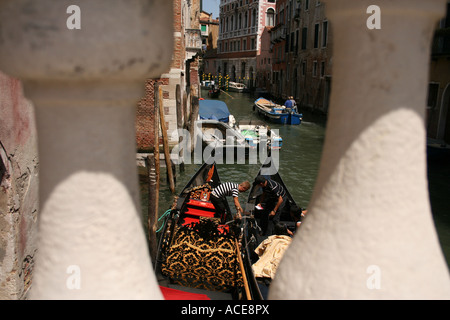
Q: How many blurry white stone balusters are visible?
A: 2